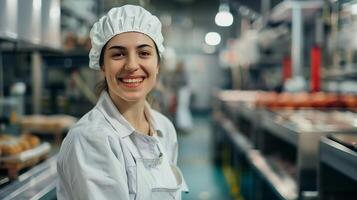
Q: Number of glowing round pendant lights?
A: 2